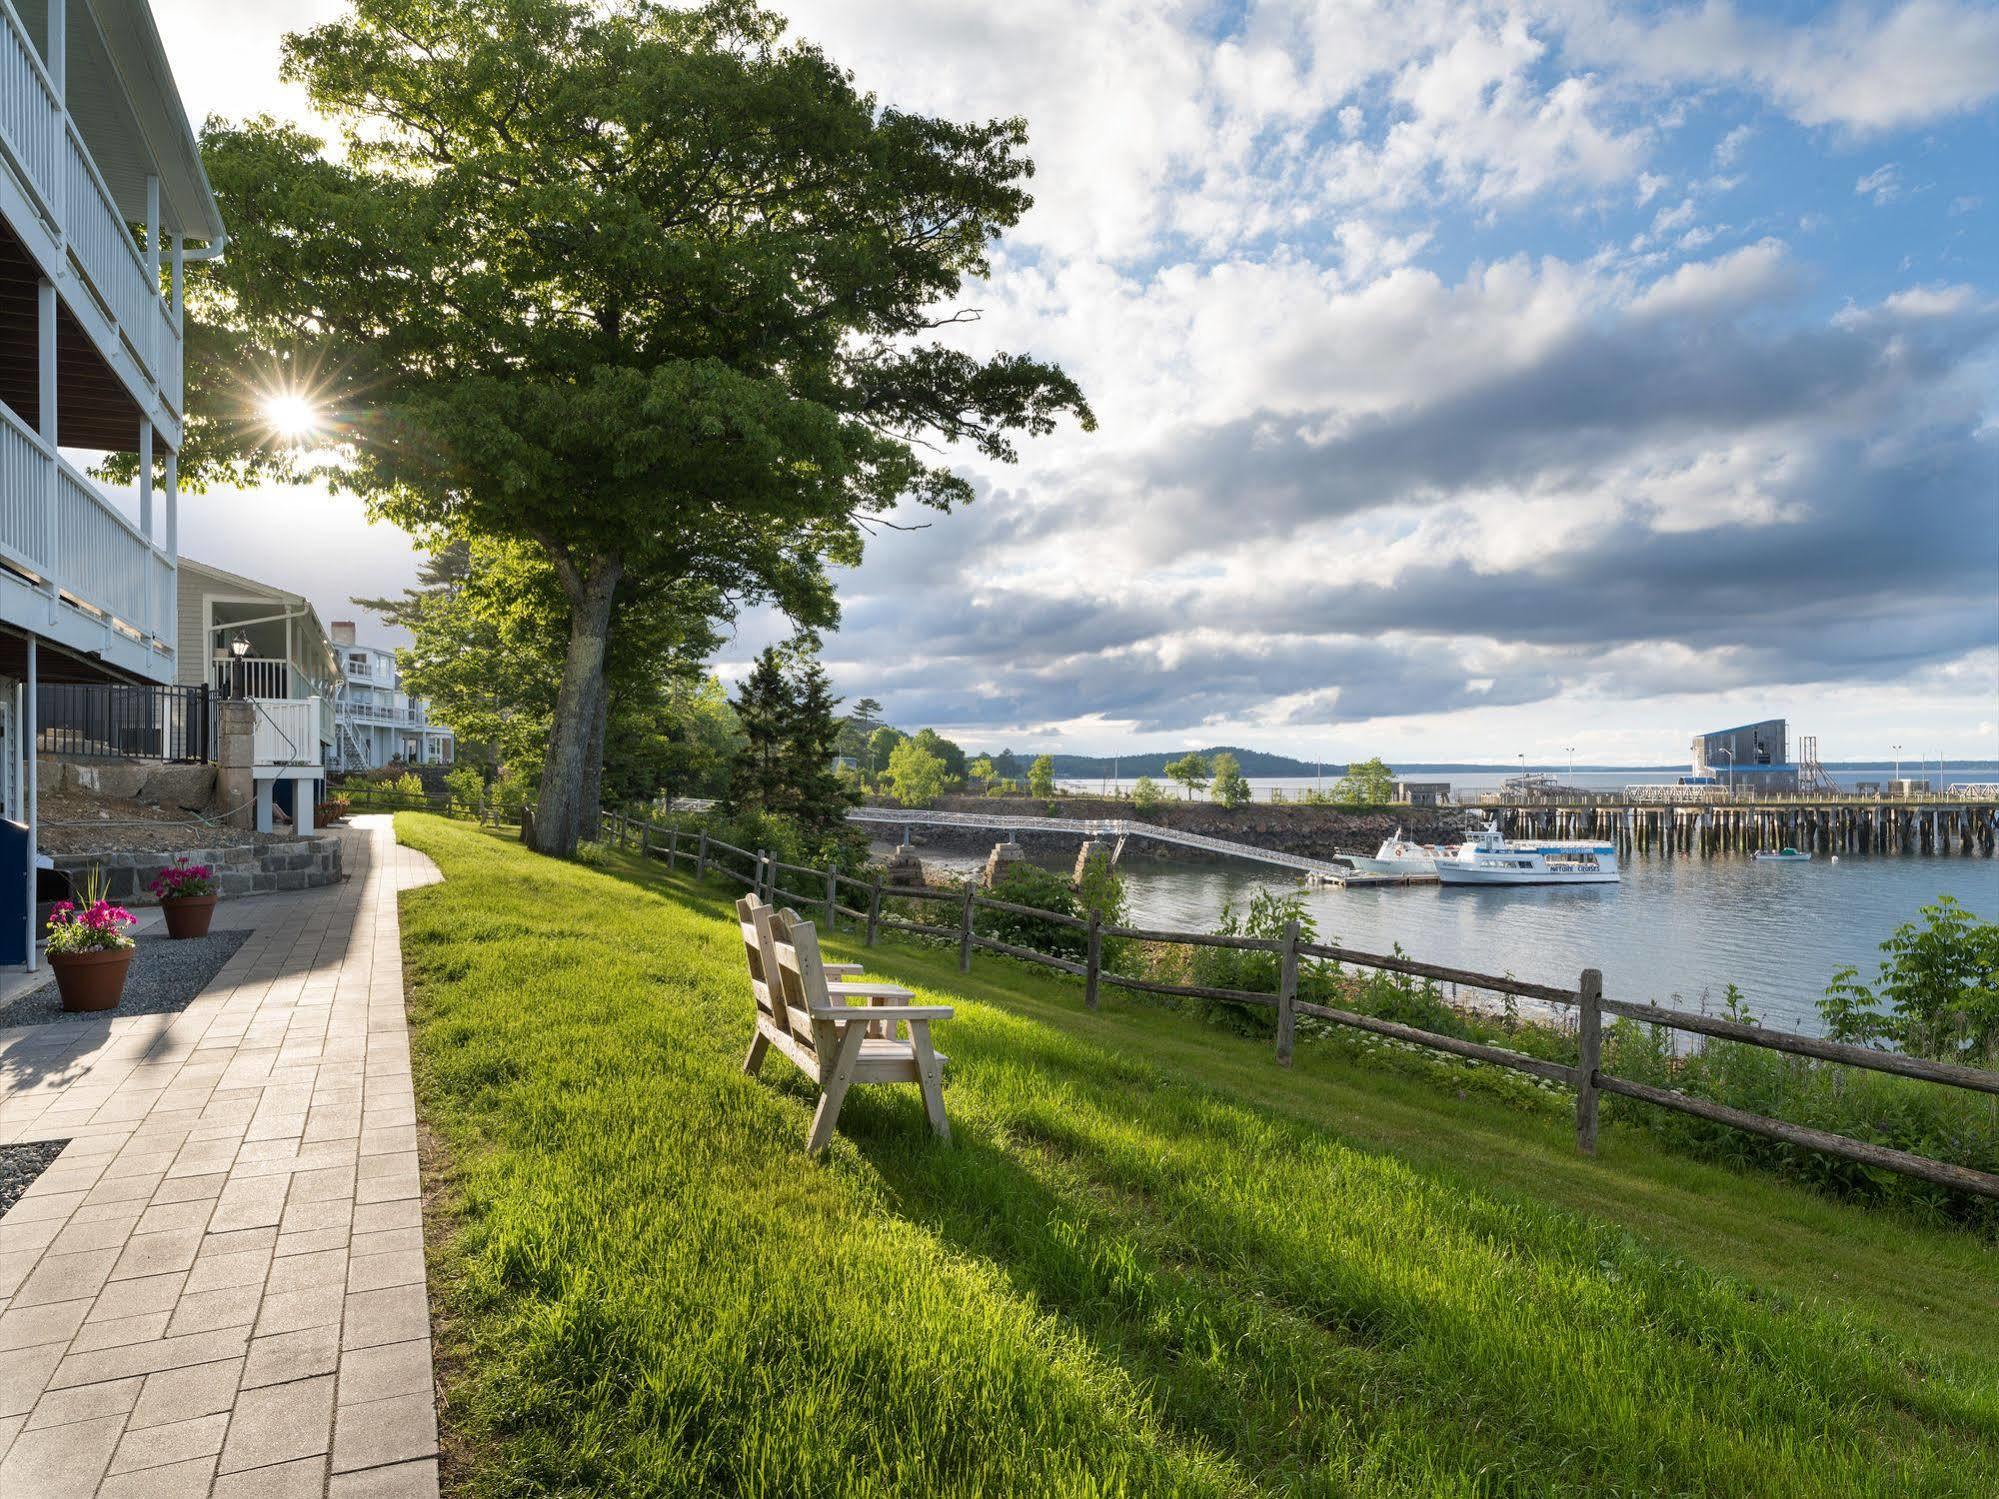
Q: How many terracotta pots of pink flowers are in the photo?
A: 2